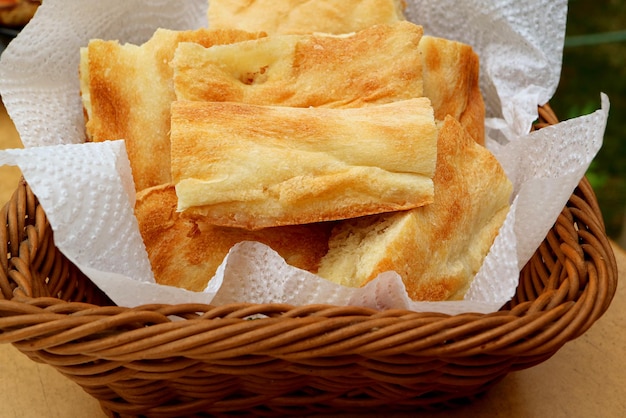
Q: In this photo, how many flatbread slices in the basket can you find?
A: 7